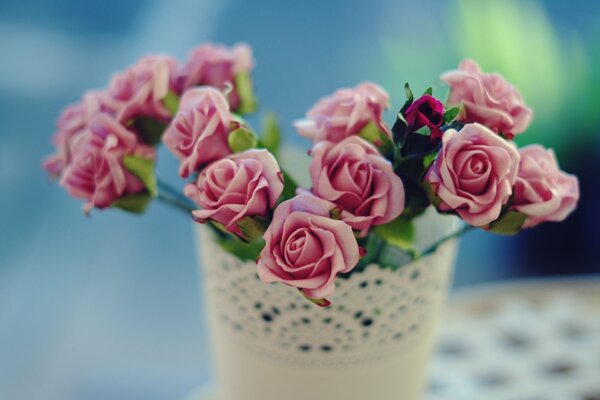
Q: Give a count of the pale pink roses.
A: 12